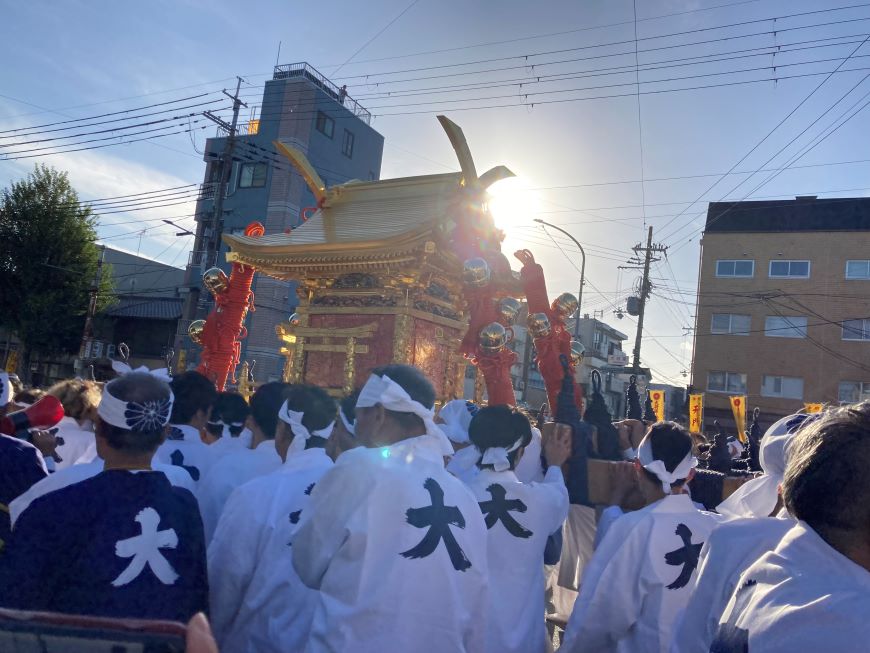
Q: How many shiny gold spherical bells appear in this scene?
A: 8